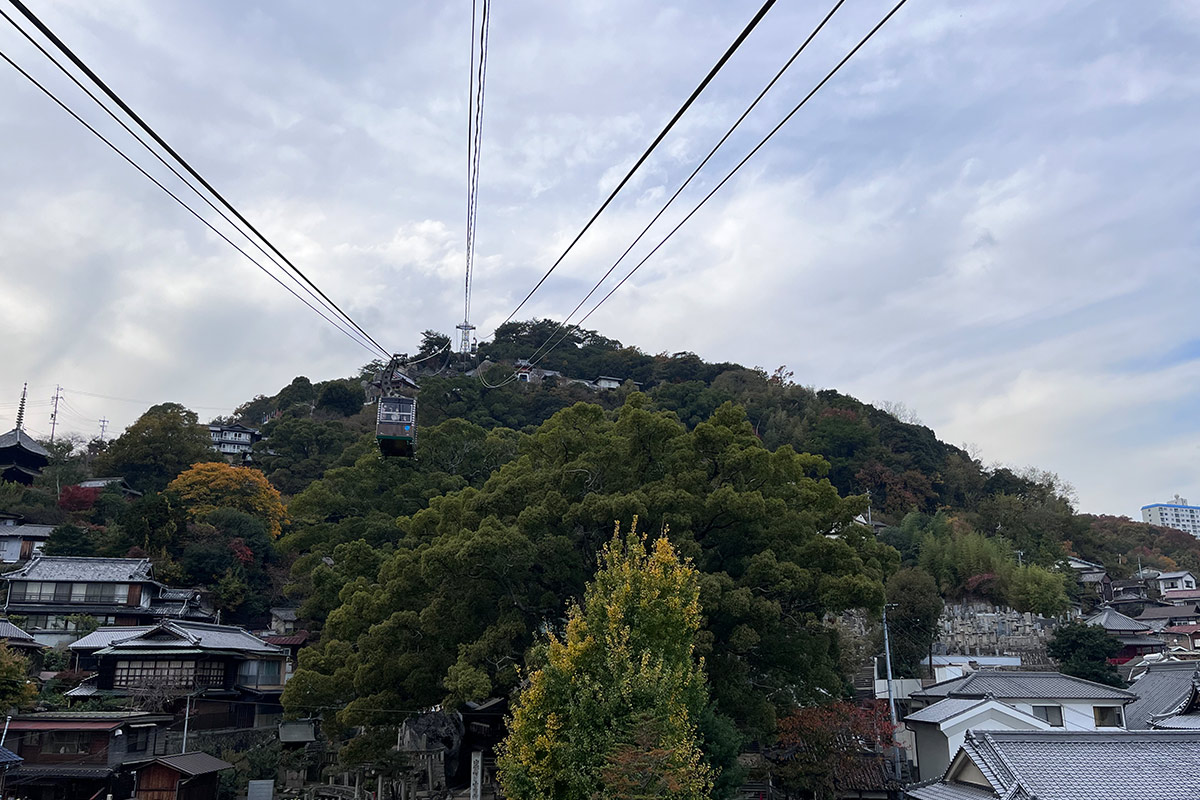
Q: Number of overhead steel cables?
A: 9